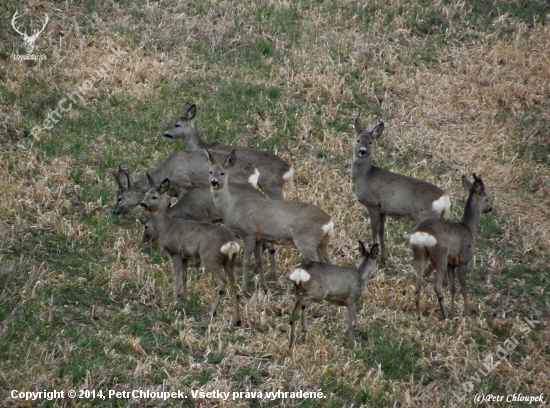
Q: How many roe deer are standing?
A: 8